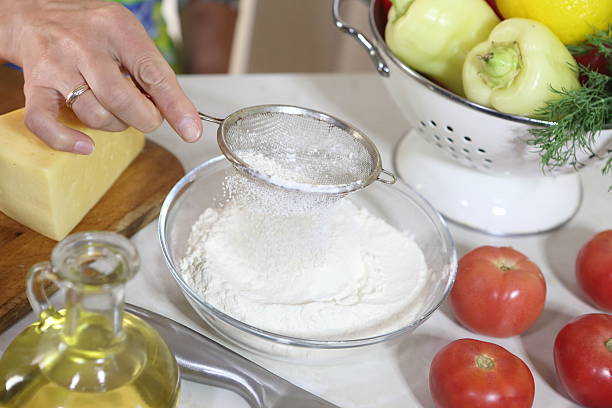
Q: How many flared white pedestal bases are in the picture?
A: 1